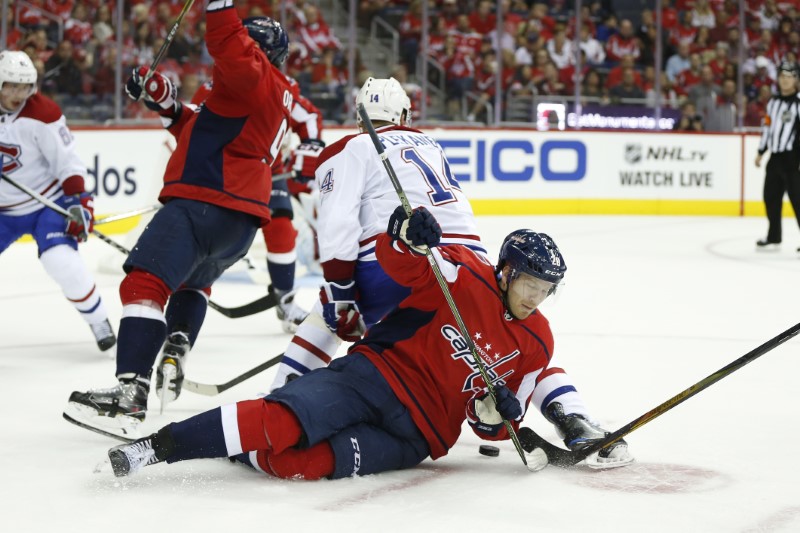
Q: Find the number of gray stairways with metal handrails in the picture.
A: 1